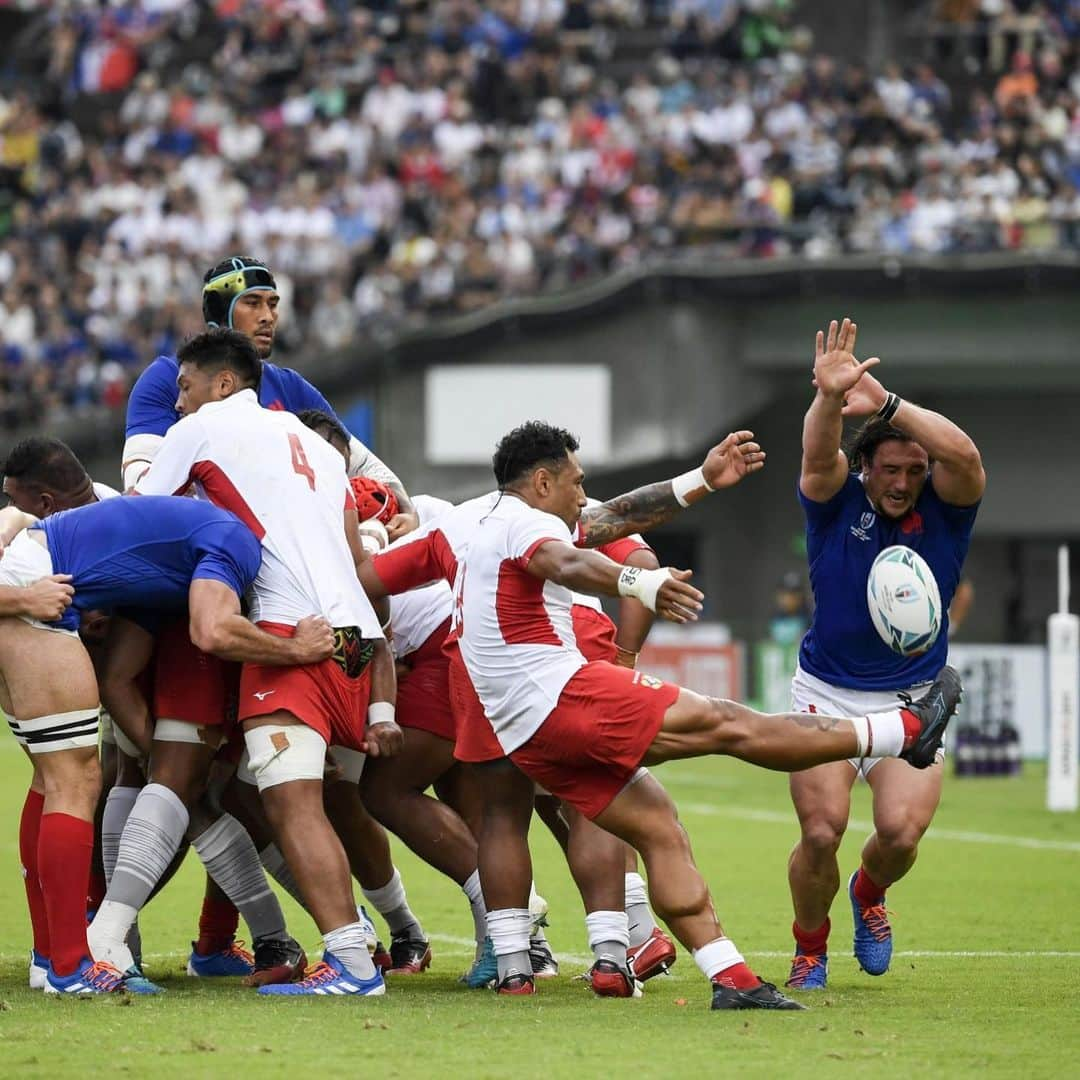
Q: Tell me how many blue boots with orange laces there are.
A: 5